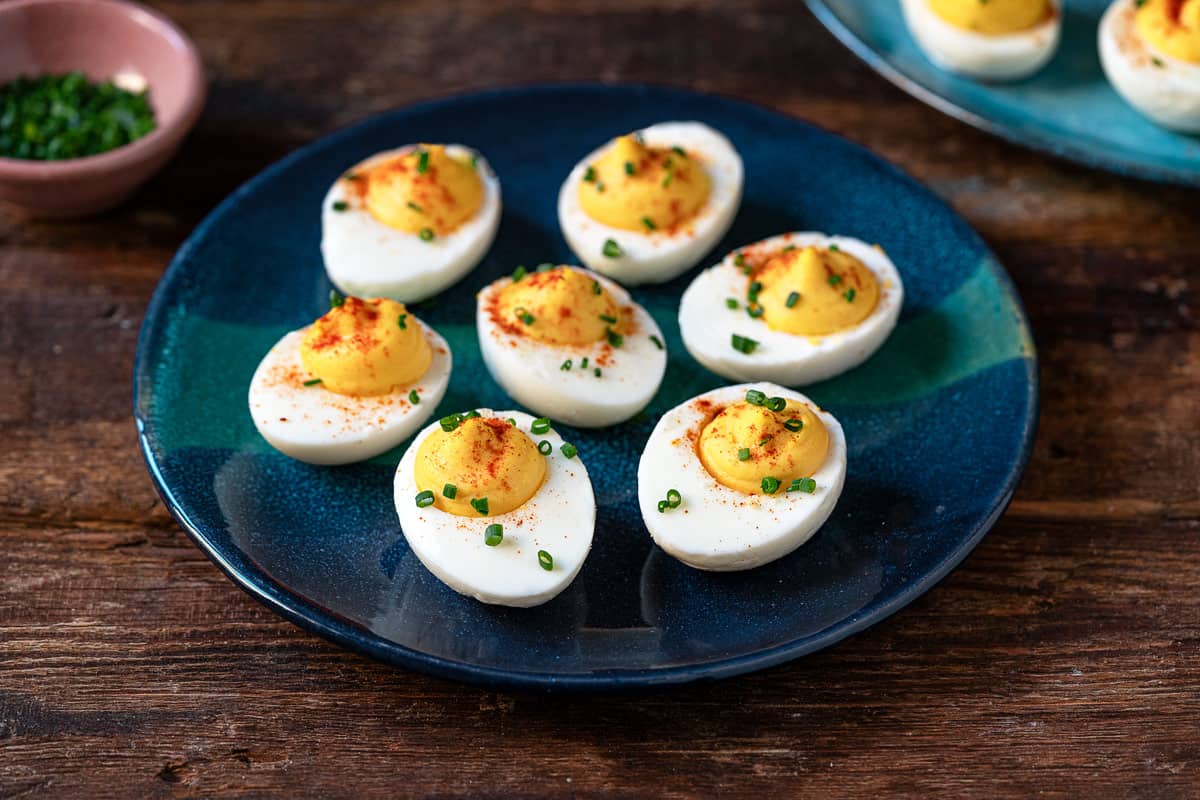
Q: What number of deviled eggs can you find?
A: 9